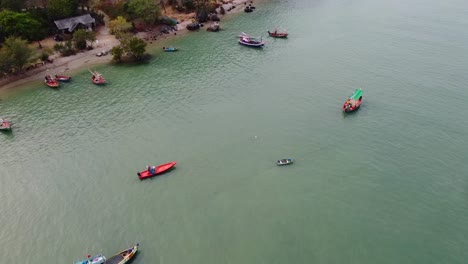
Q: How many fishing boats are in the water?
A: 12